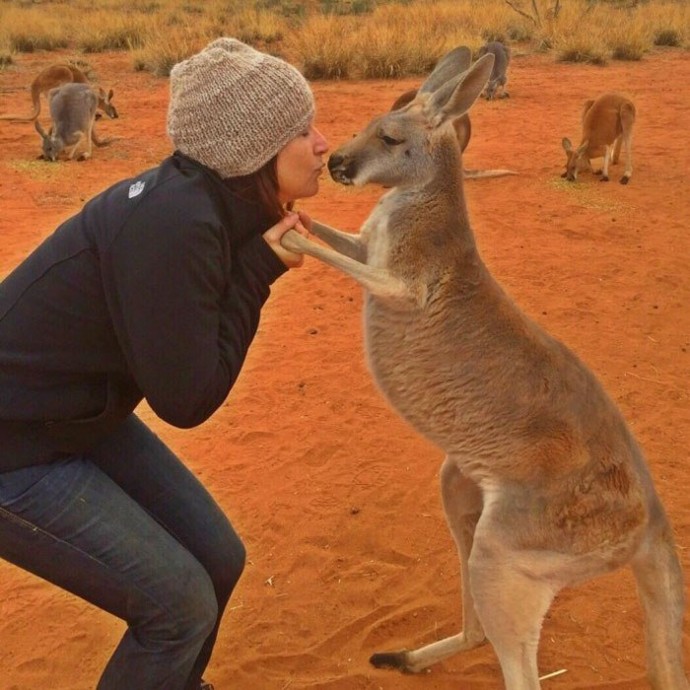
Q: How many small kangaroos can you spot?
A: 5